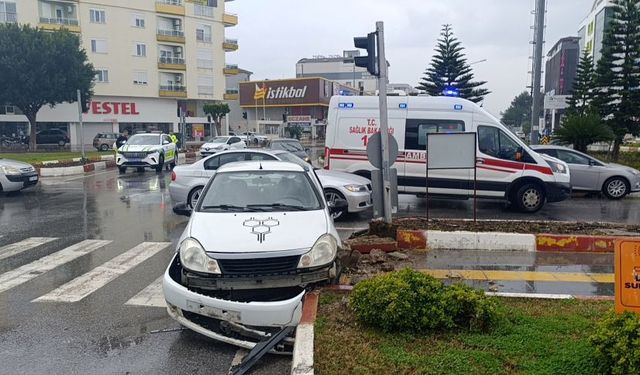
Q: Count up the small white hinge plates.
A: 0